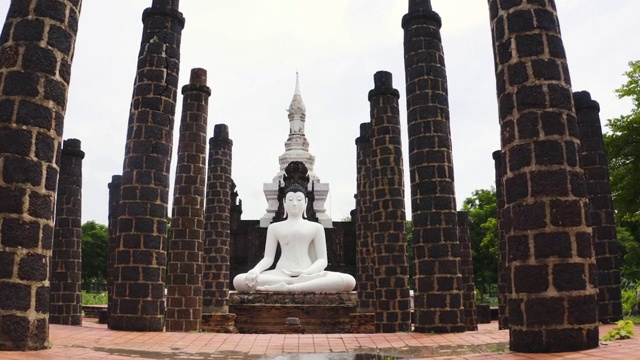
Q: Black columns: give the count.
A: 13